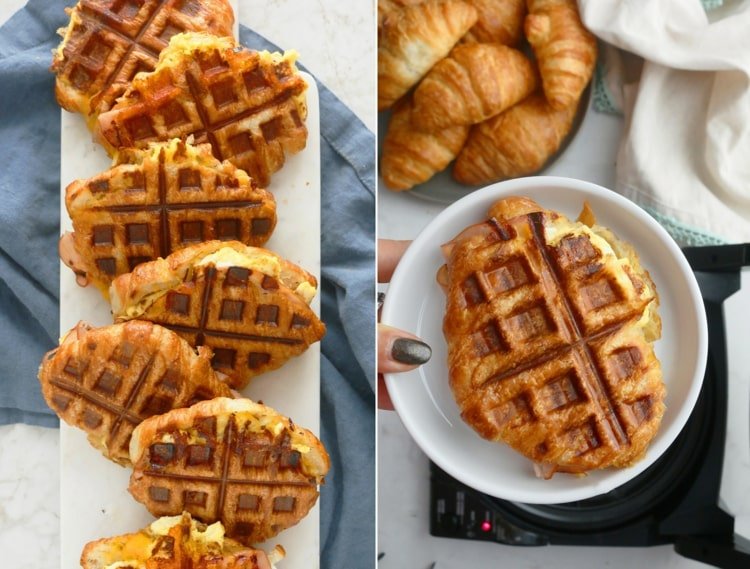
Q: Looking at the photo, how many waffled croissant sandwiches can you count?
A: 8